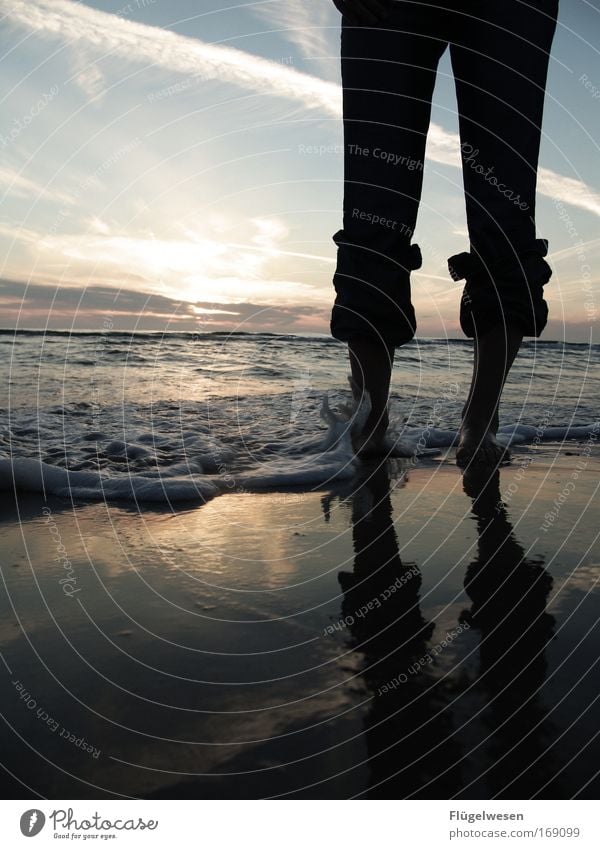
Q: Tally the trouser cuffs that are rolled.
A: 2